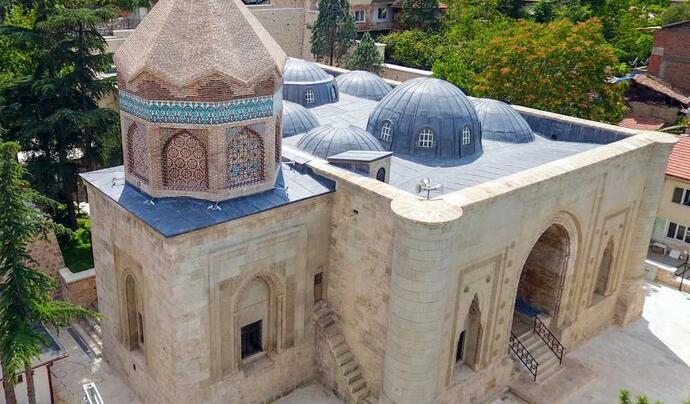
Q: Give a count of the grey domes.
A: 6